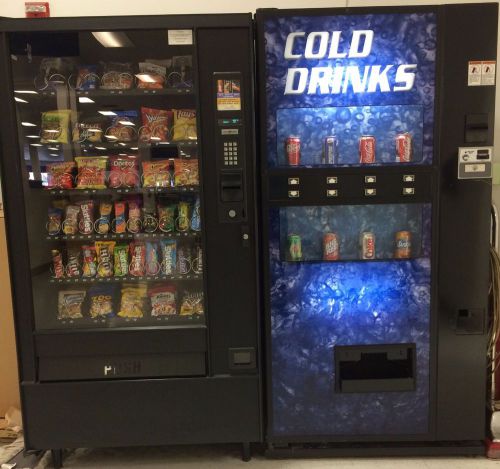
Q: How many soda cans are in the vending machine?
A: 8